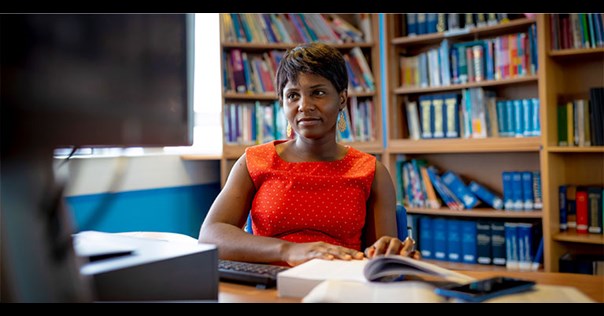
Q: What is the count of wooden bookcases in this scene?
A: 3